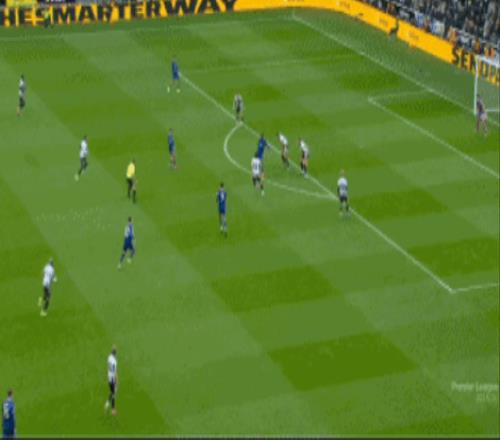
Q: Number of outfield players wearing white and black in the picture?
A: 9